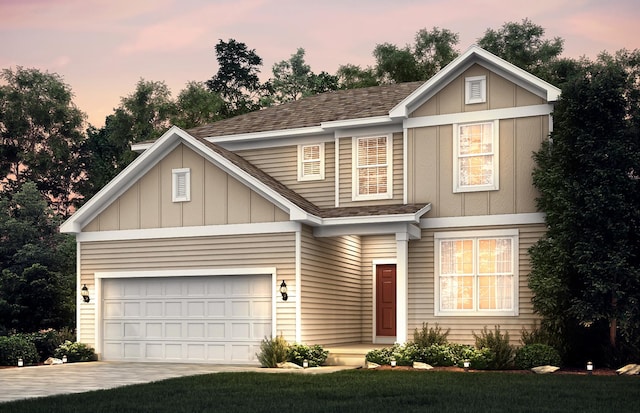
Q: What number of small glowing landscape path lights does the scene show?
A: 6